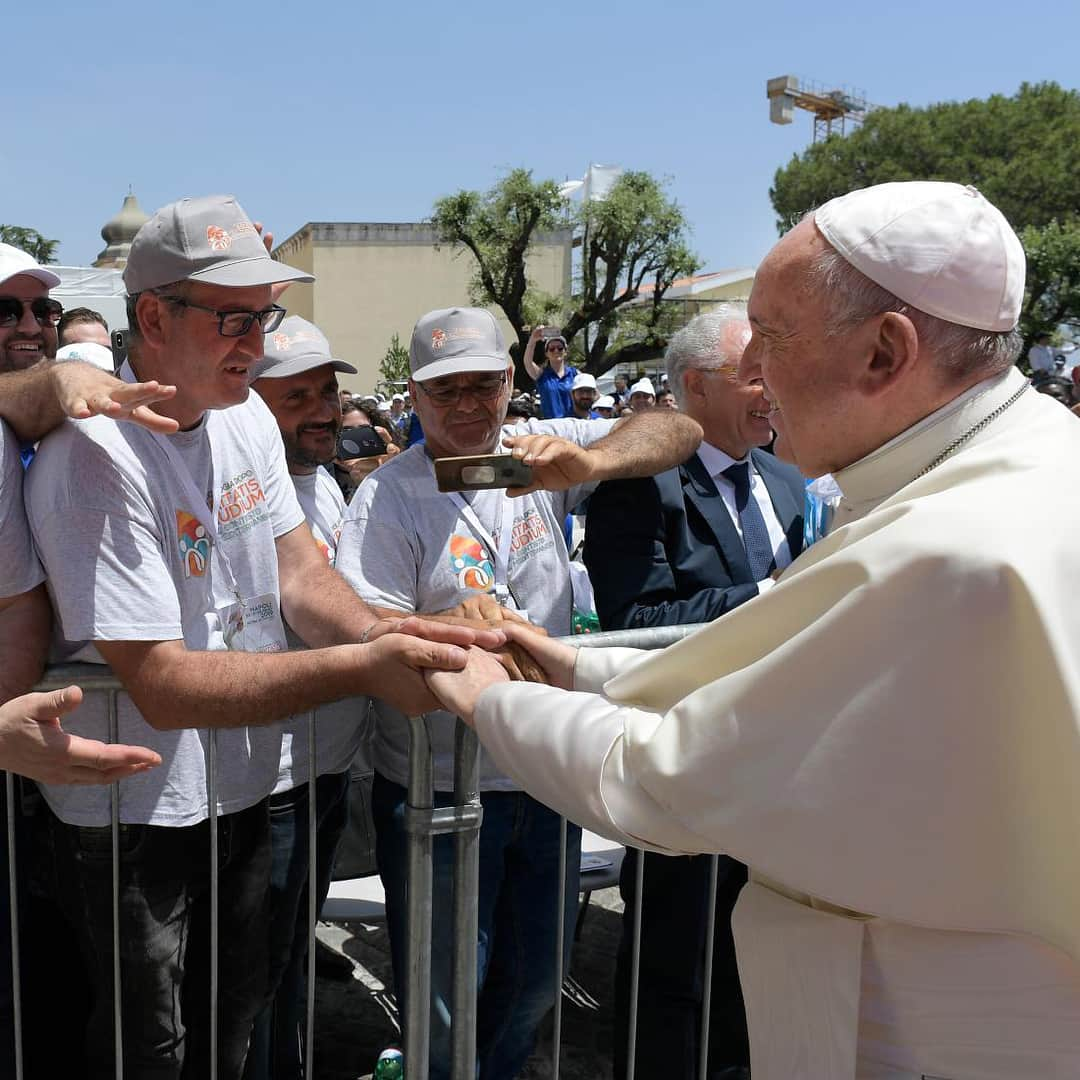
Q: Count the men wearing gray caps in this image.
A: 3